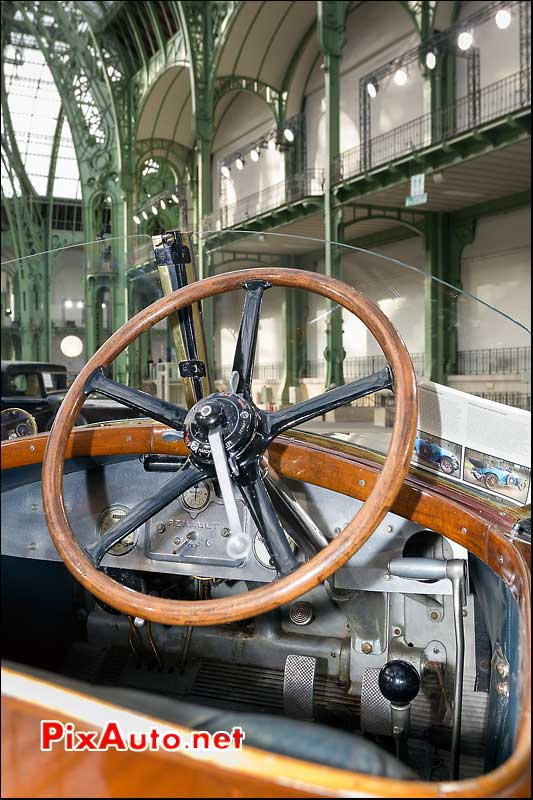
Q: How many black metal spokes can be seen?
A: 5